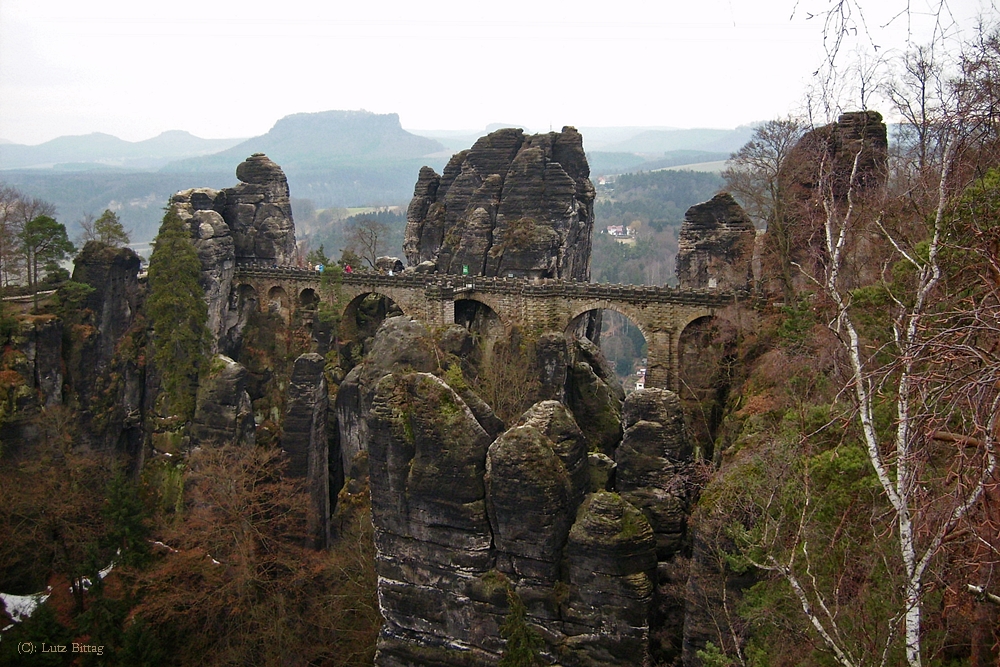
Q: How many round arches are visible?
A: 7